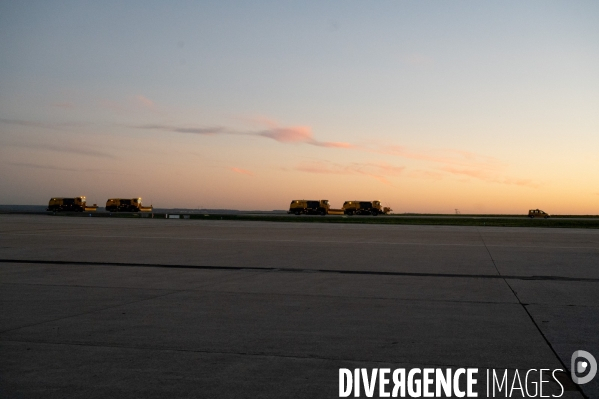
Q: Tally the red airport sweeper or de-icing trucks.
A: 0